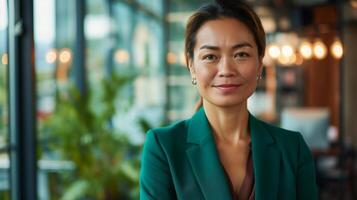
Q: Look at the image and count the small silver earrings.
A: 2